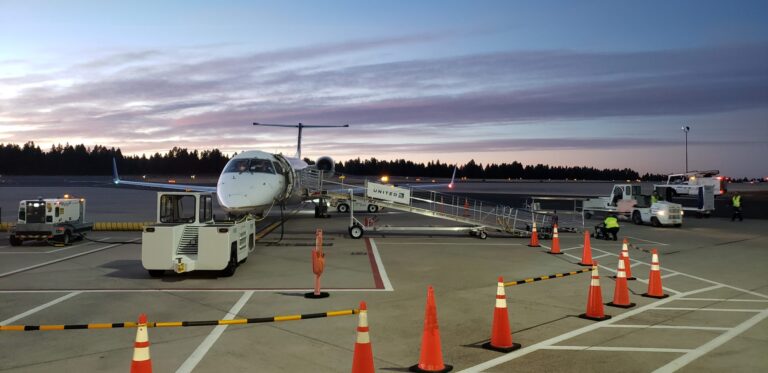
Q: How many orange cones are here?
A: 11